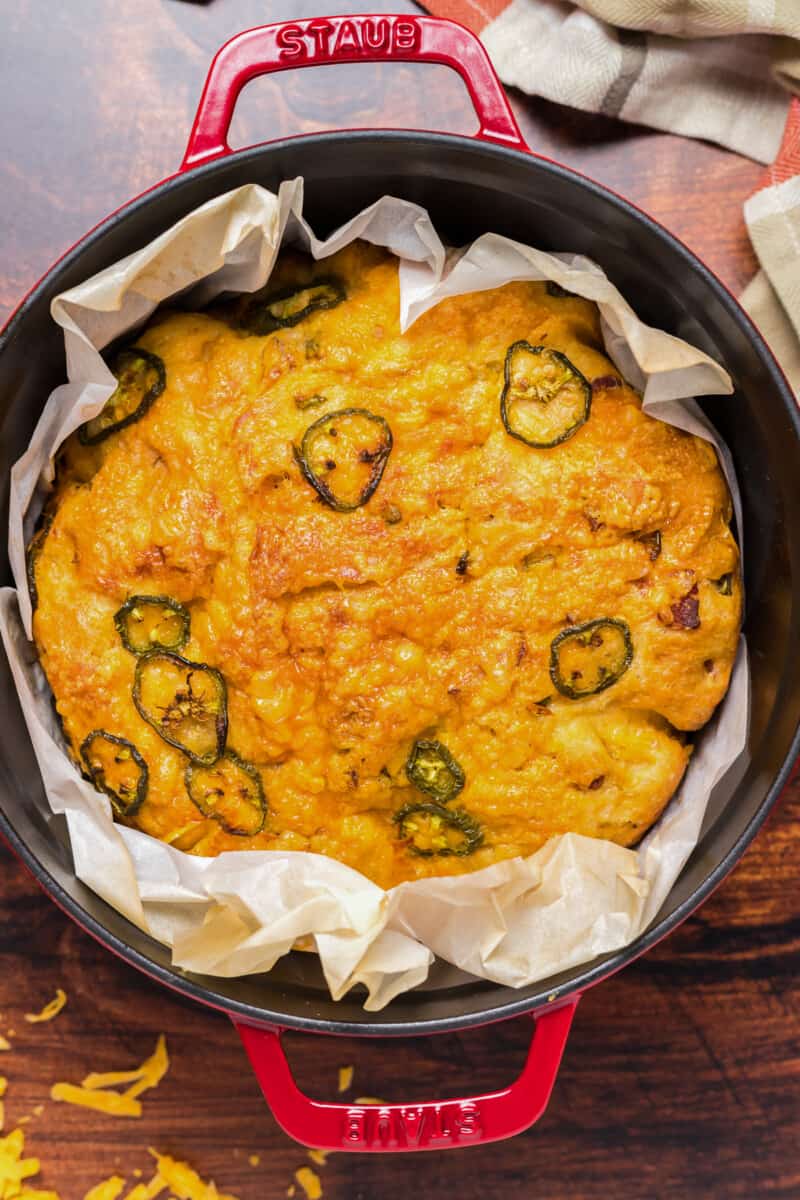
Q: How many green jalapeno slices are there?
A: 11